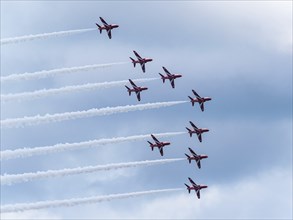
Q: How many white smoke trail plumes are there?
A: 7